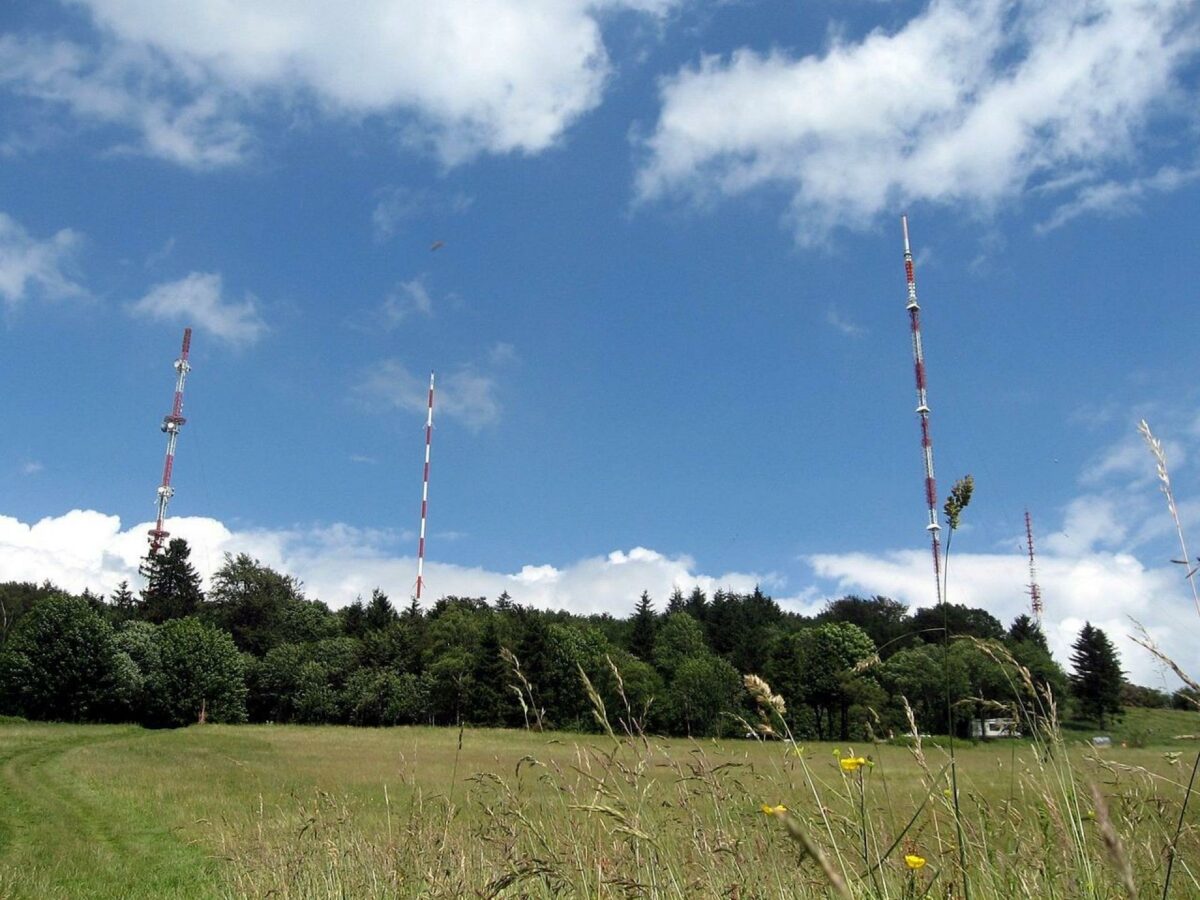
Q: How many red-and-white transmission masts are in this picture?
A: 4